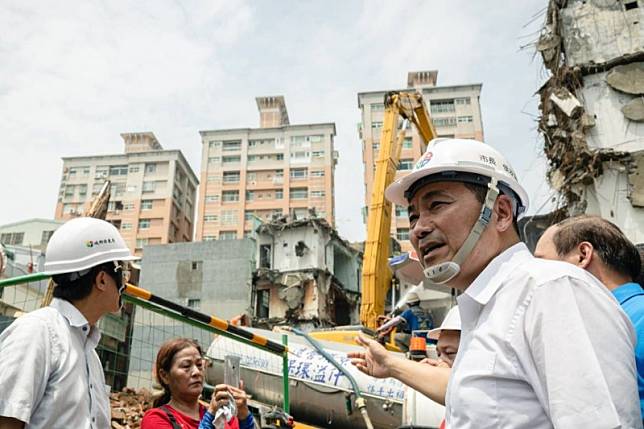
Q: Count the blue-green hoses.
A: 1